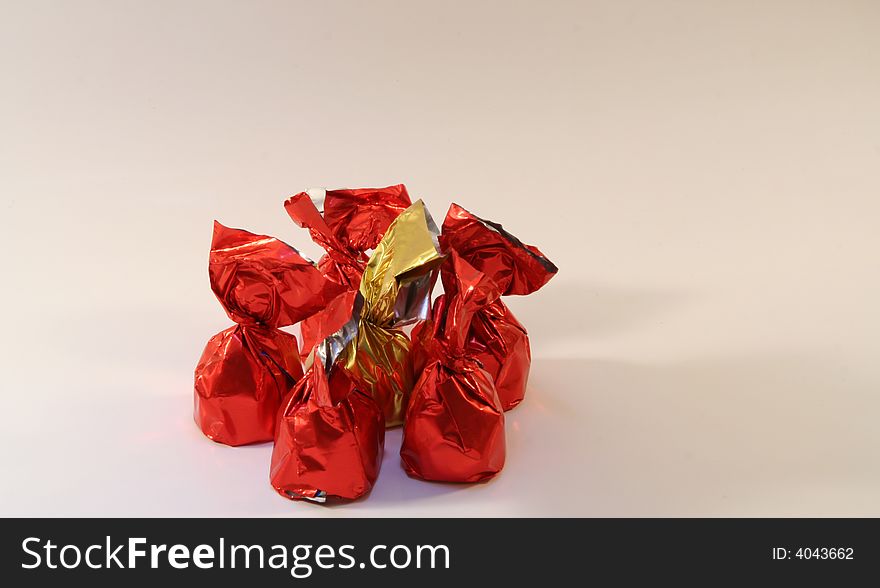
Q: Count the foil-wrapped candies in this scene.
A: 6